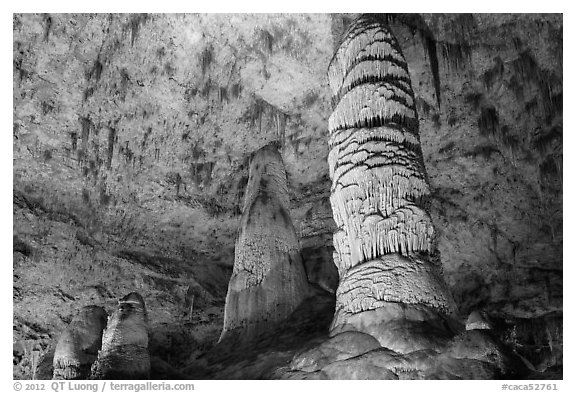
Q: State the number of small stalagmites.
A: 2